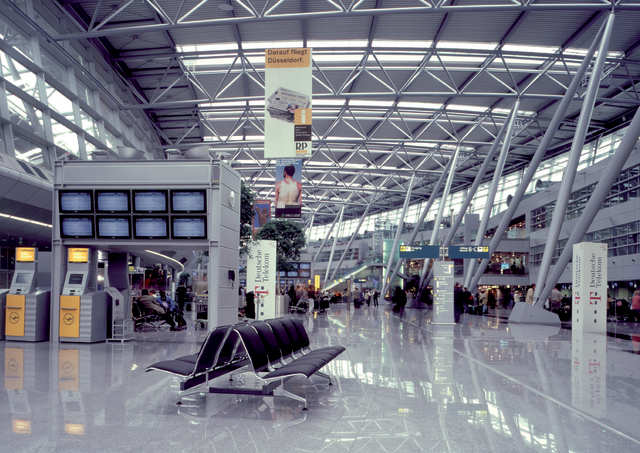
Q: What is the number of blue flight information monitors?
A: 8